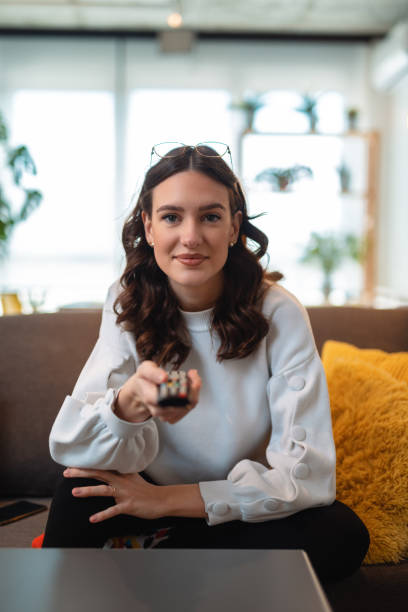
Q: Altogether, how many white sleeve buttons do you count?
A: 5